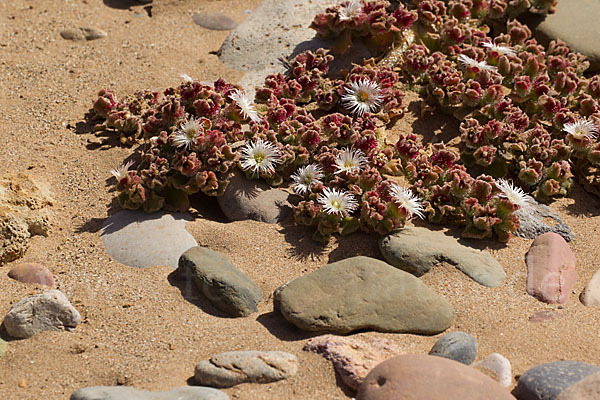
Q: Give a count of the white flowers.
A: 15